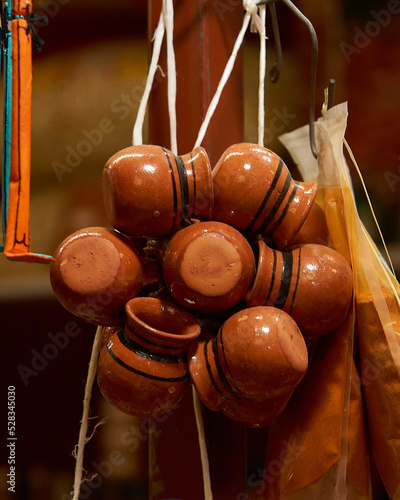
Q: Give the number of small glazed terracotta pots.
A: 7